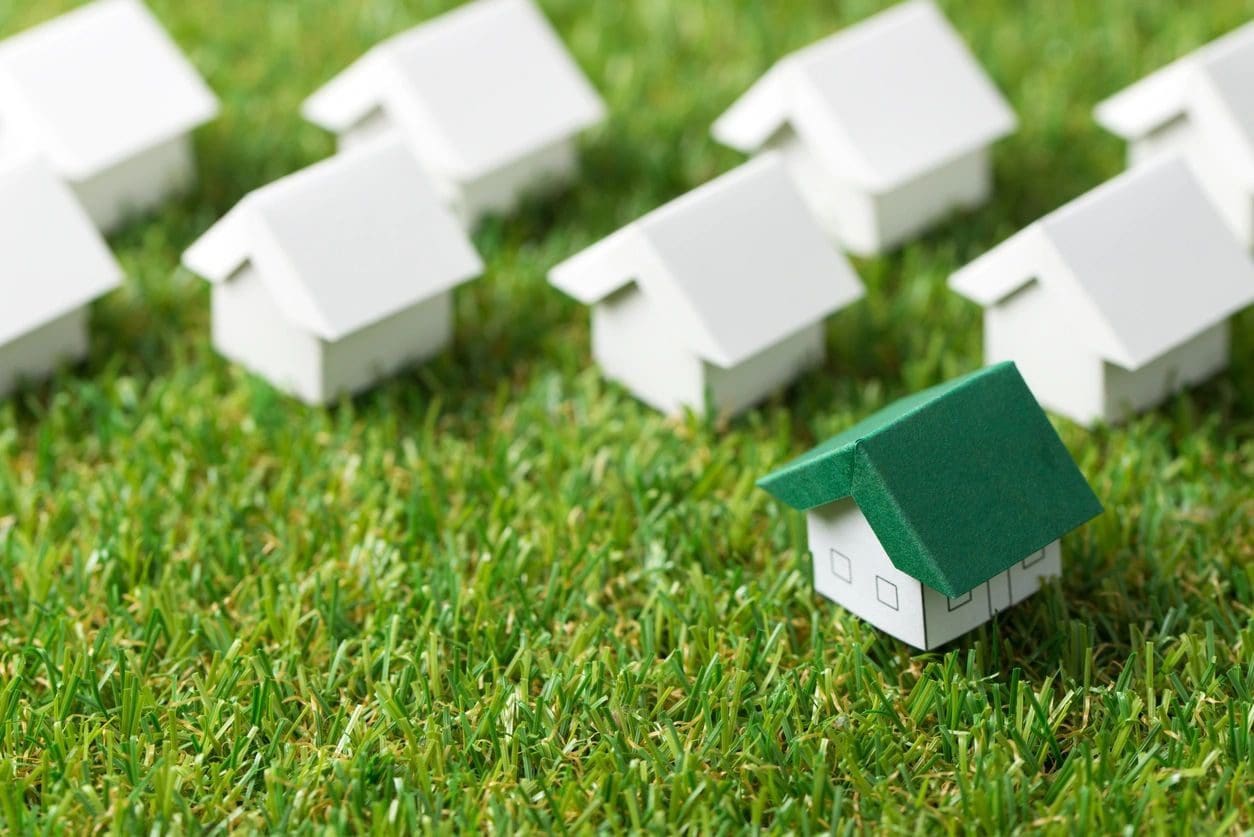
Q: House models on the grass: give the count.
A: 9